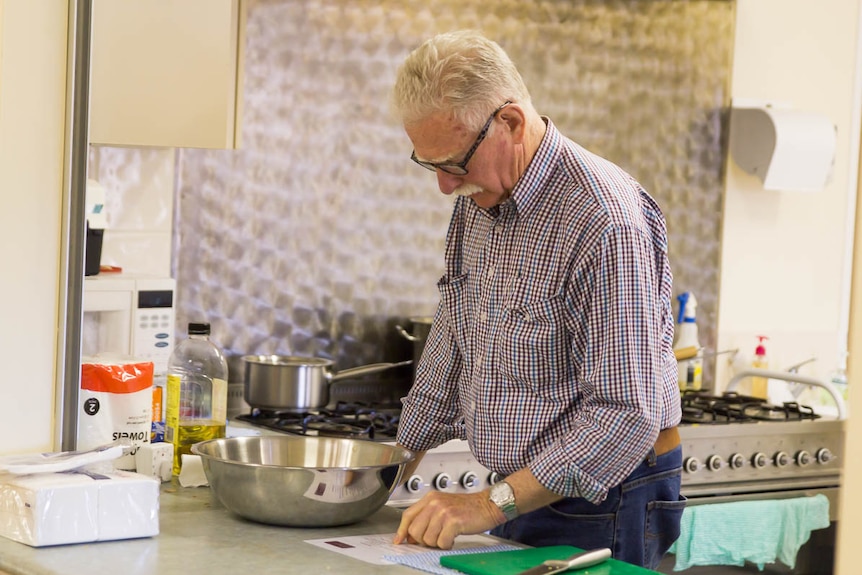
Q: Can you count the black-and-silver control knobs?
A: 11